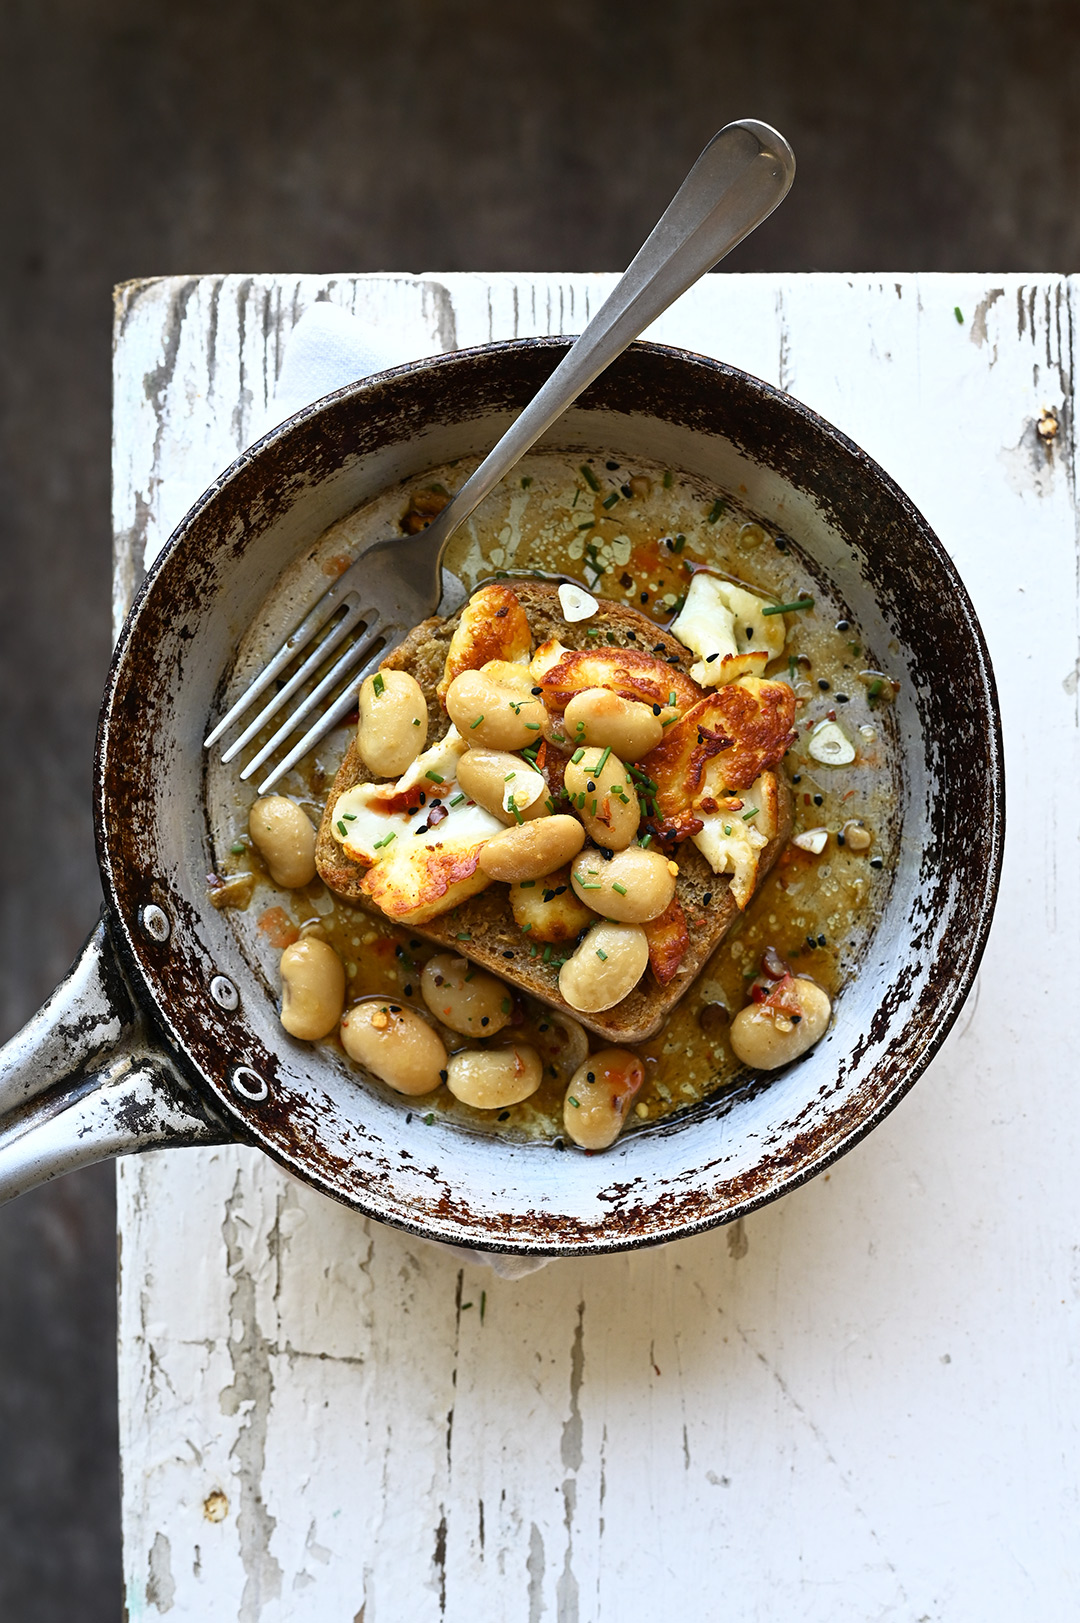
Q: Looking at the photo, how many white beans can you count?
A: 15